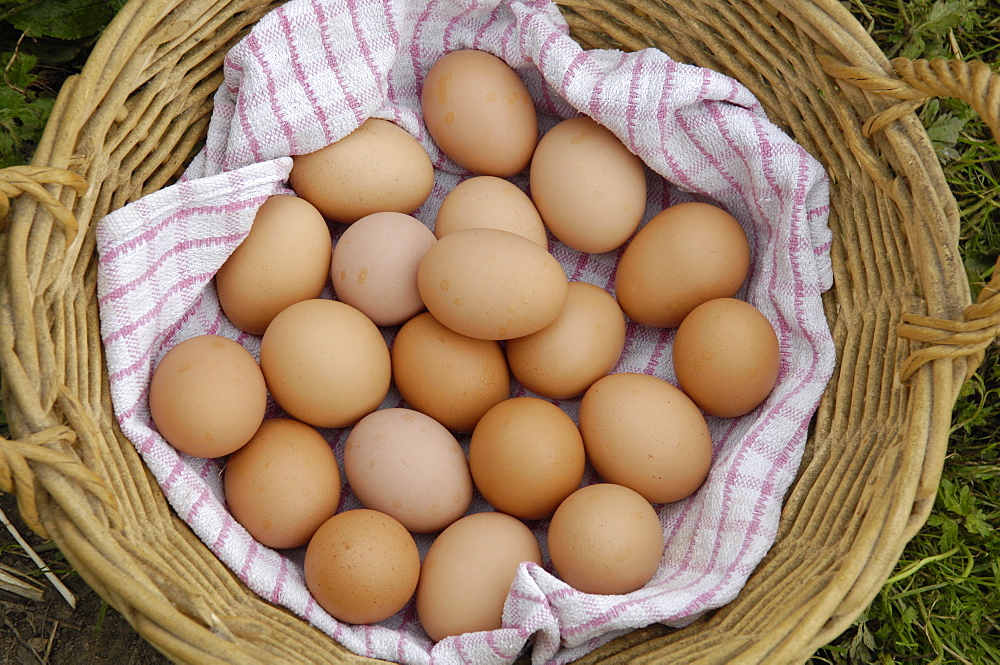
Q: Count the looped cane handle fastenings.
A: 4